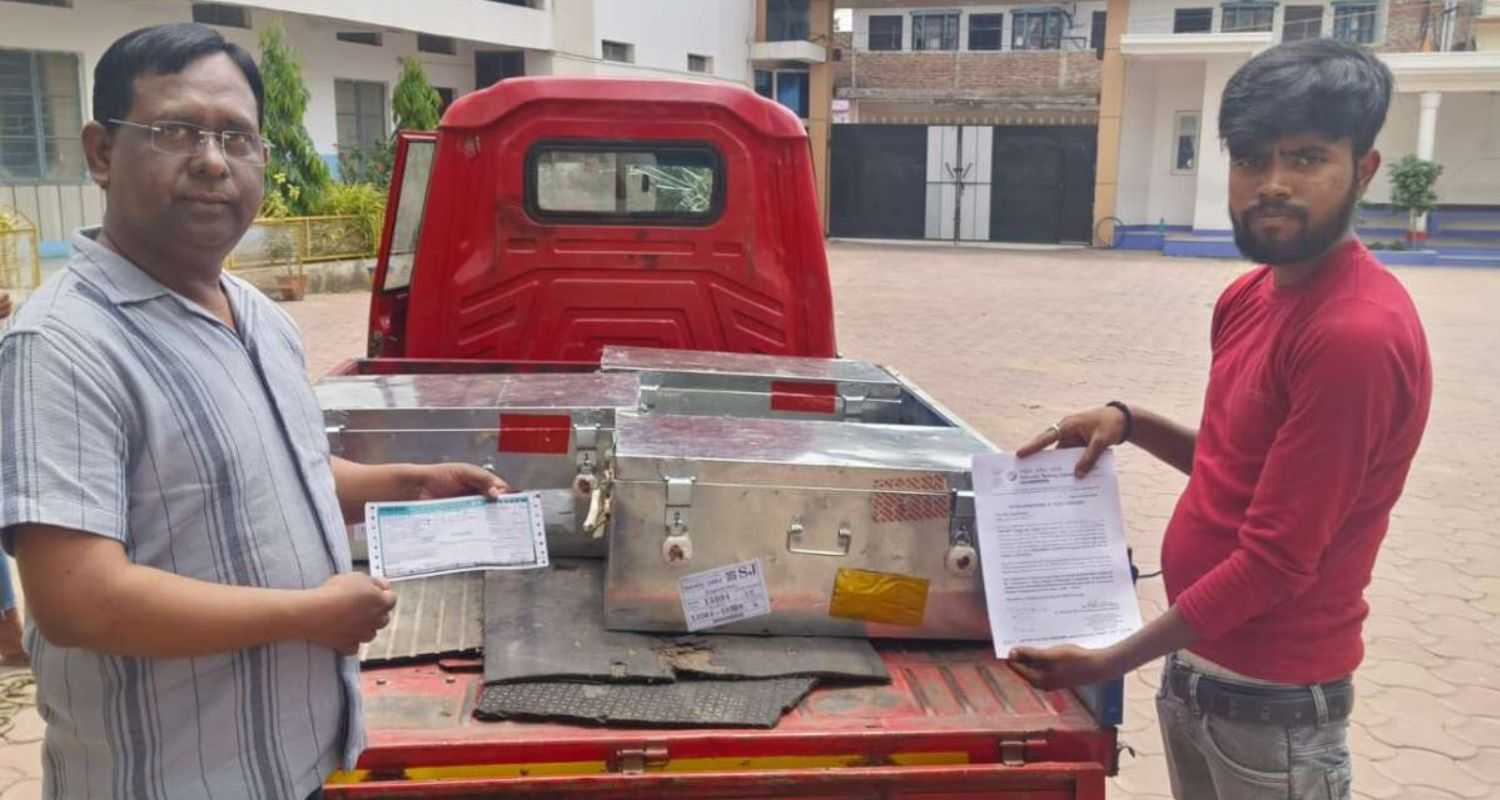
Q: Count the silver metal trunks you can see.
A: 3